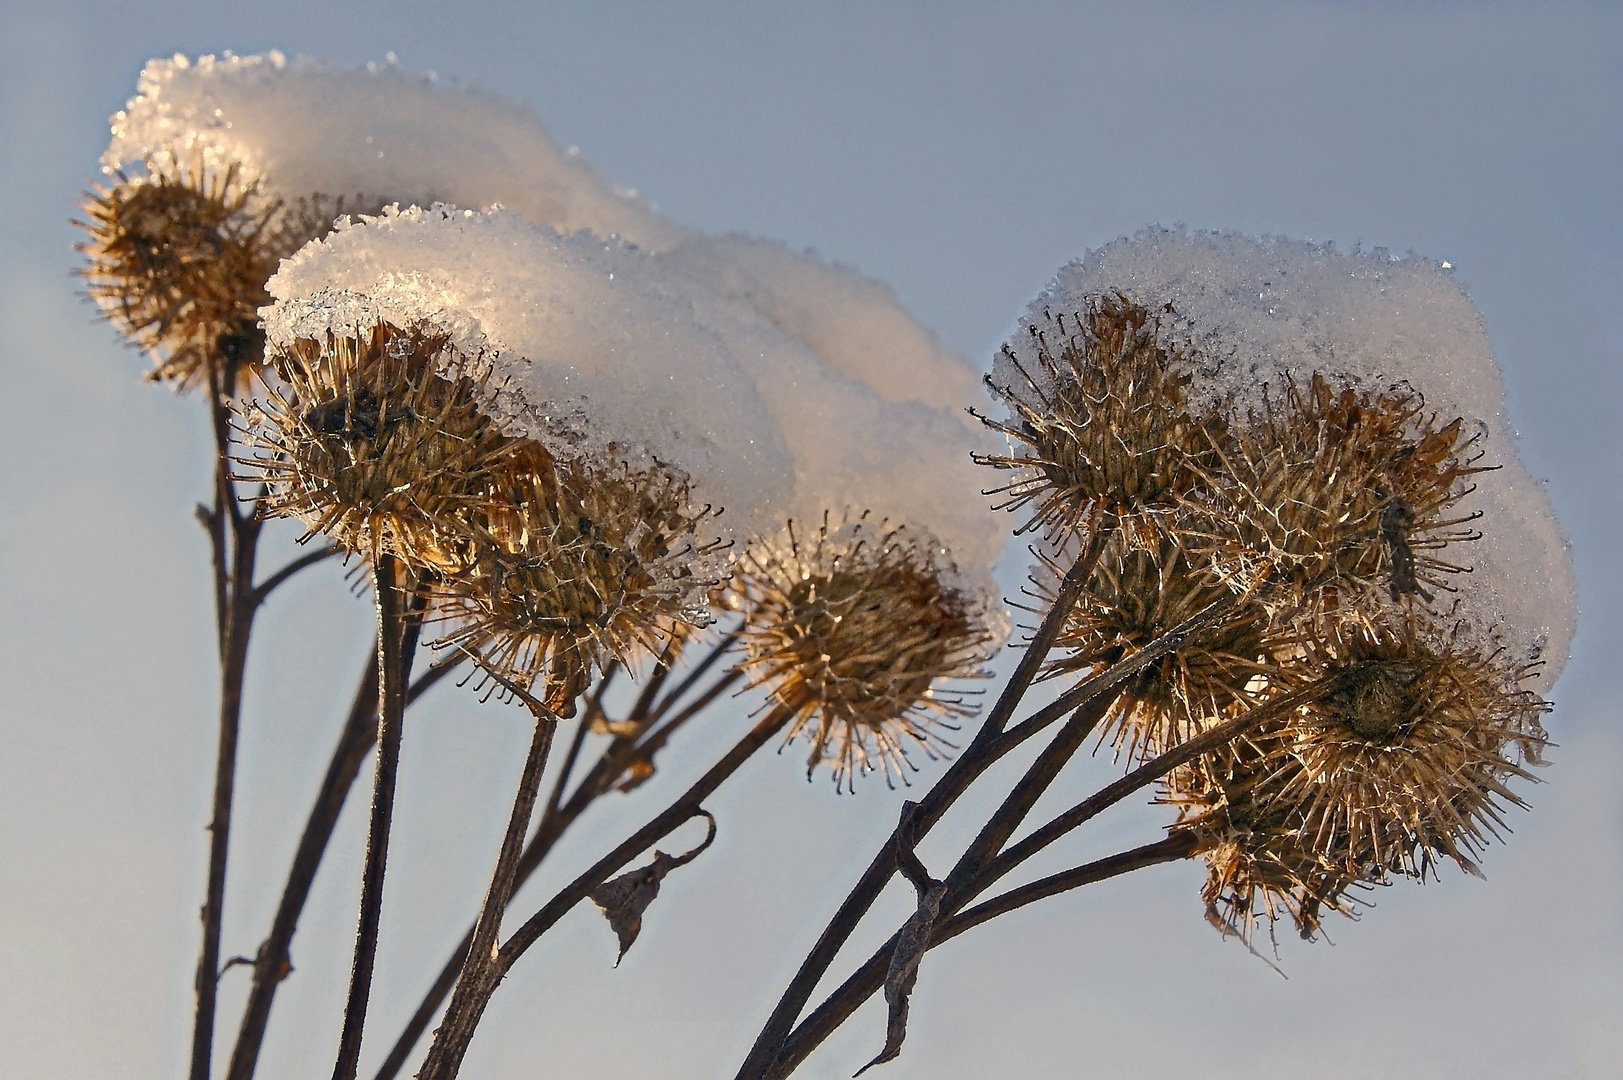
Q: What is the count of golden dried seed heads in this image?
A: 9